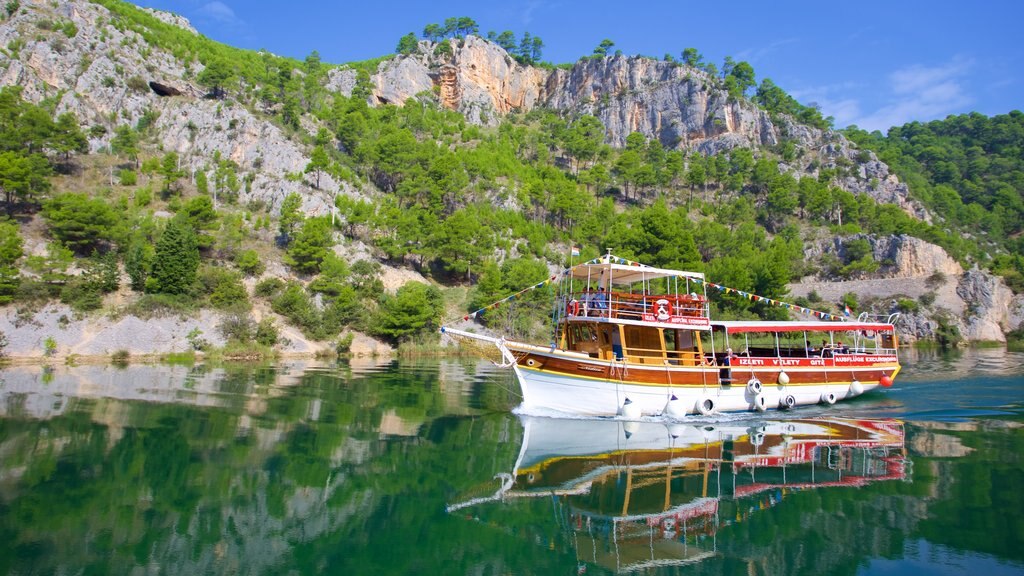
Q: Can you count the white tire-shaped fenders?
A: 5